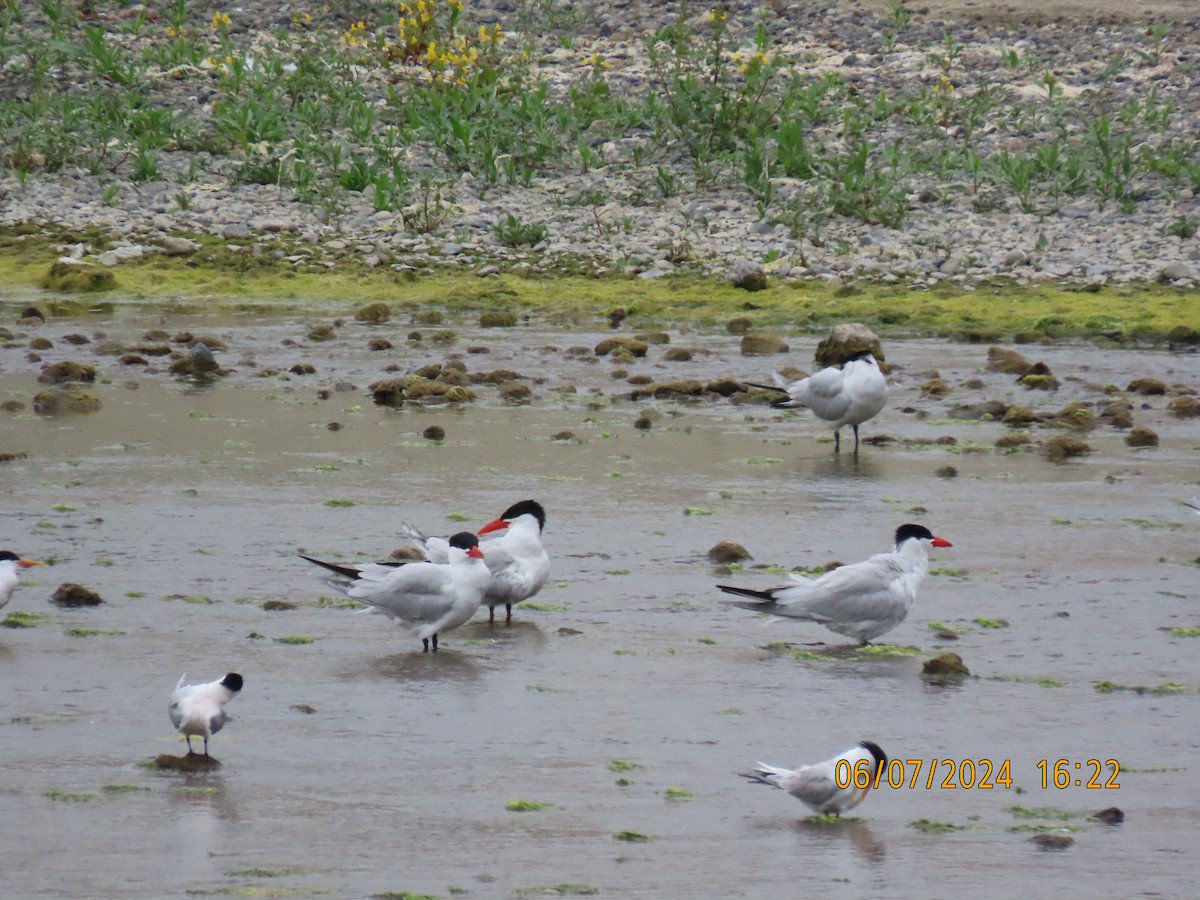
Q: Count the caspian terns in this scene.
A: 4